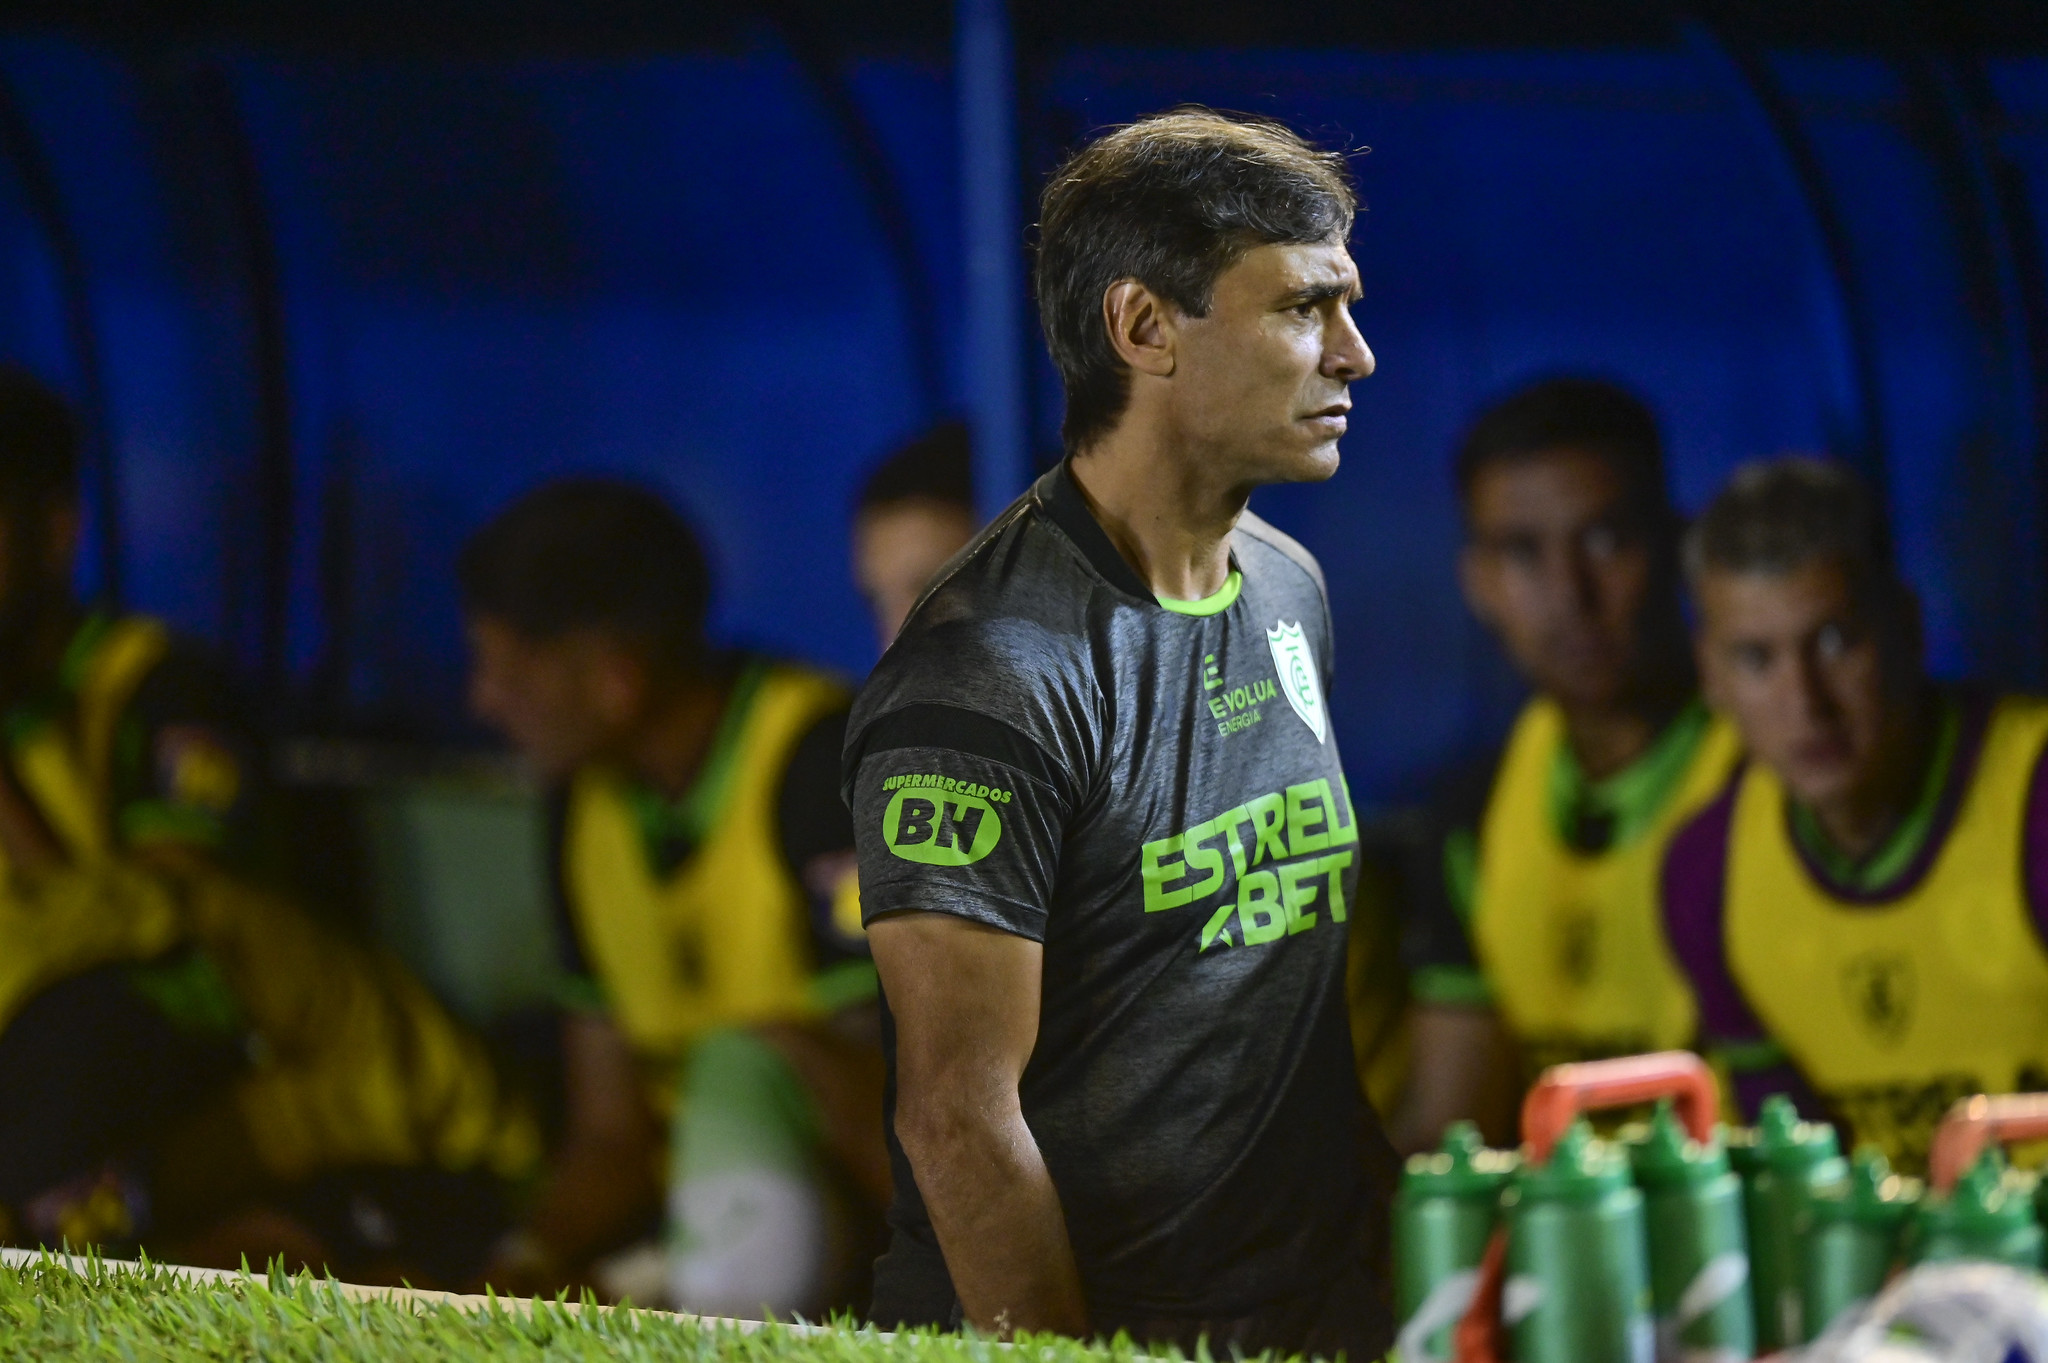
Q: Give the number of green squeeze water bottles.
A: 6